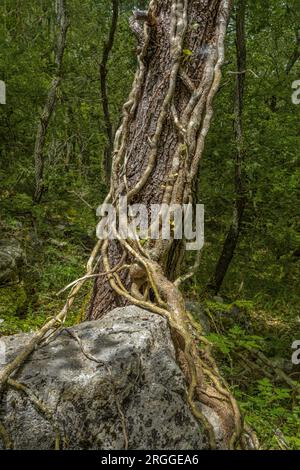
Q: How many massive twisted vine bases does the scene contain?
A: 1